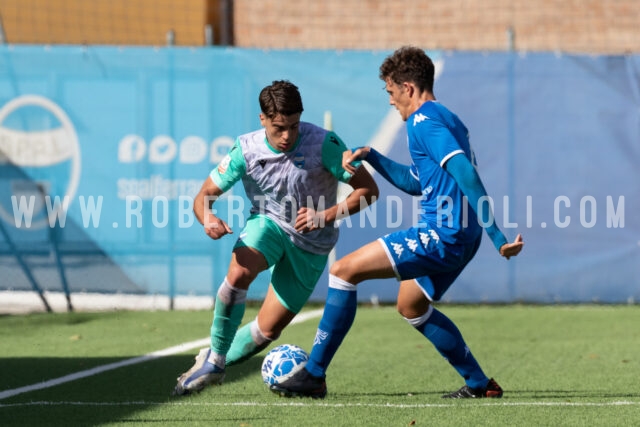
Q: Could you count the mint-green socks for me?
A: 2